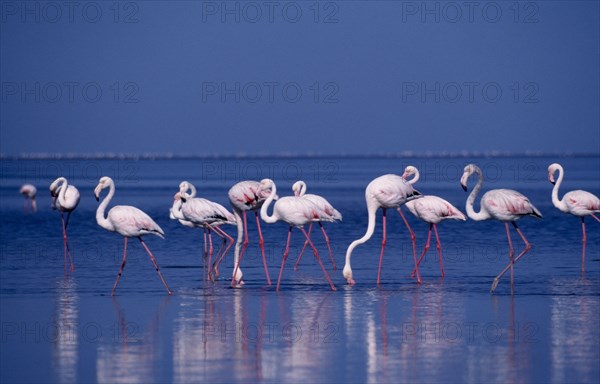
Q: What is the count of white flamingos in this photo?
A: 12